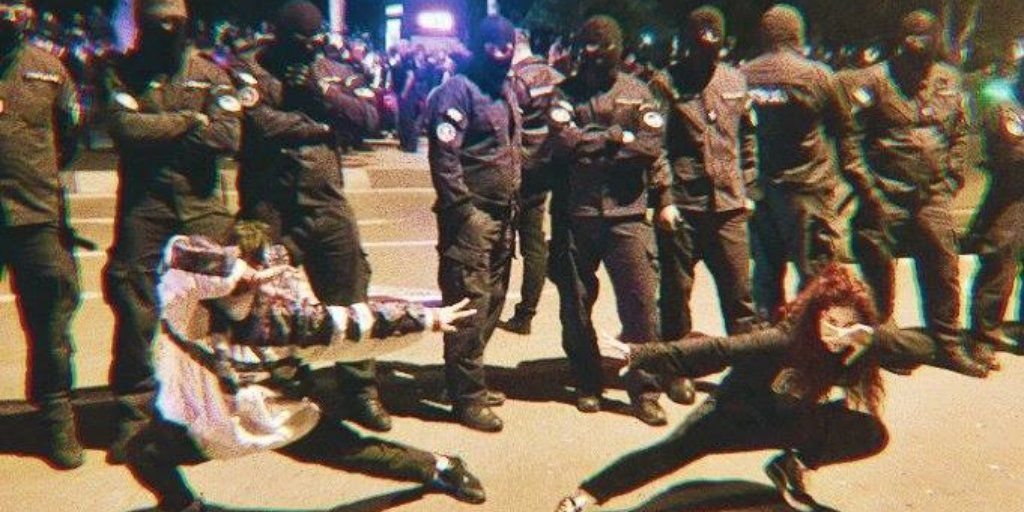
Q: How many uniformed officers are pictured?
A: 10